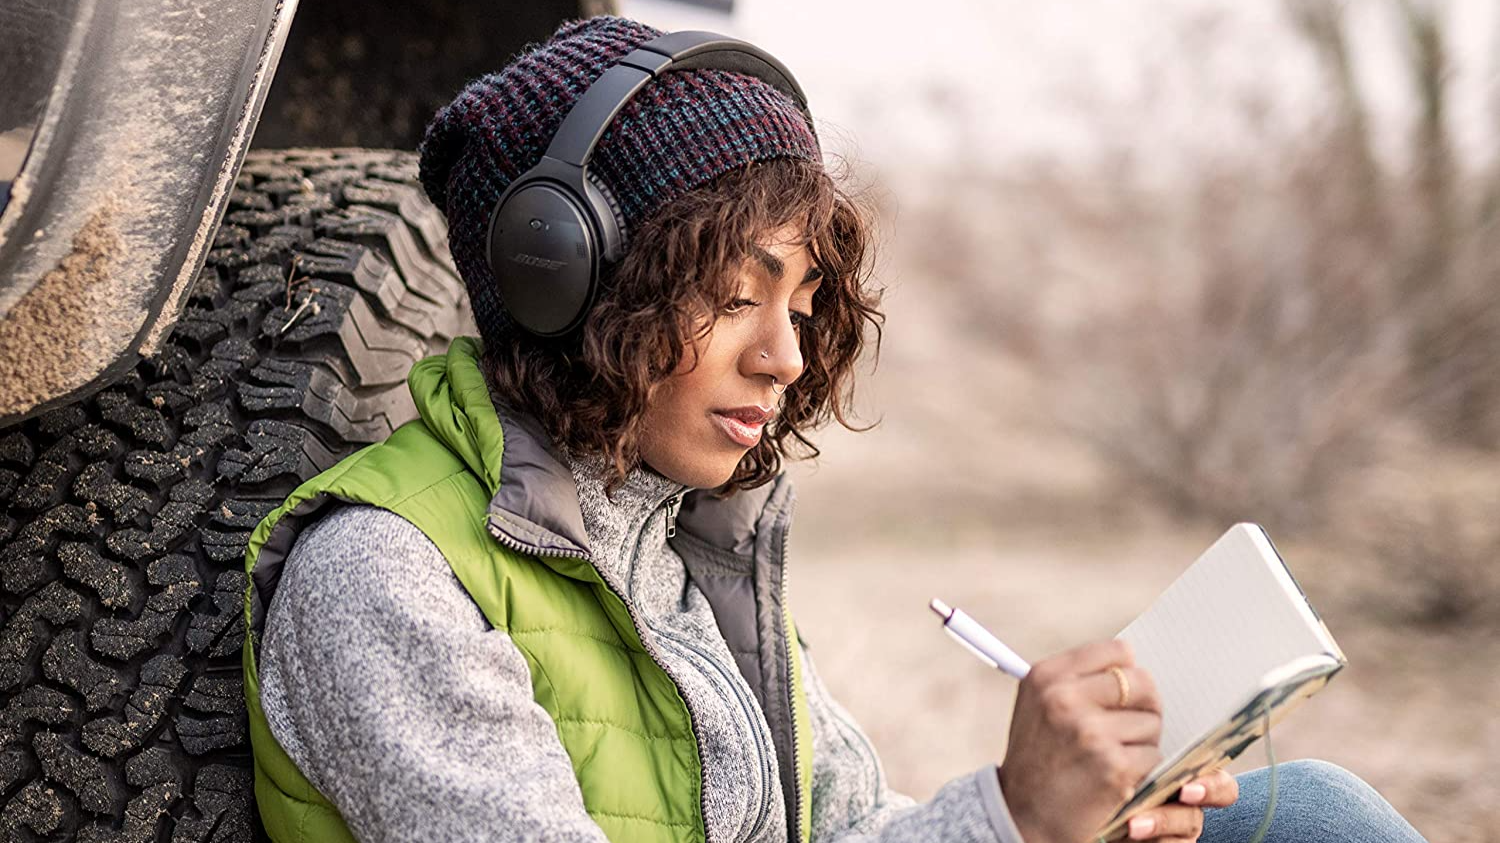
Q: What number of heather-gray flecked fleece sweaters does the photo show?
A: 1